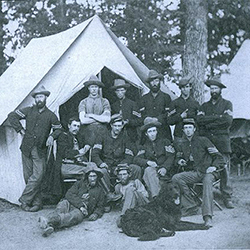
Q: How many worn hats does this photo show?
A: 11